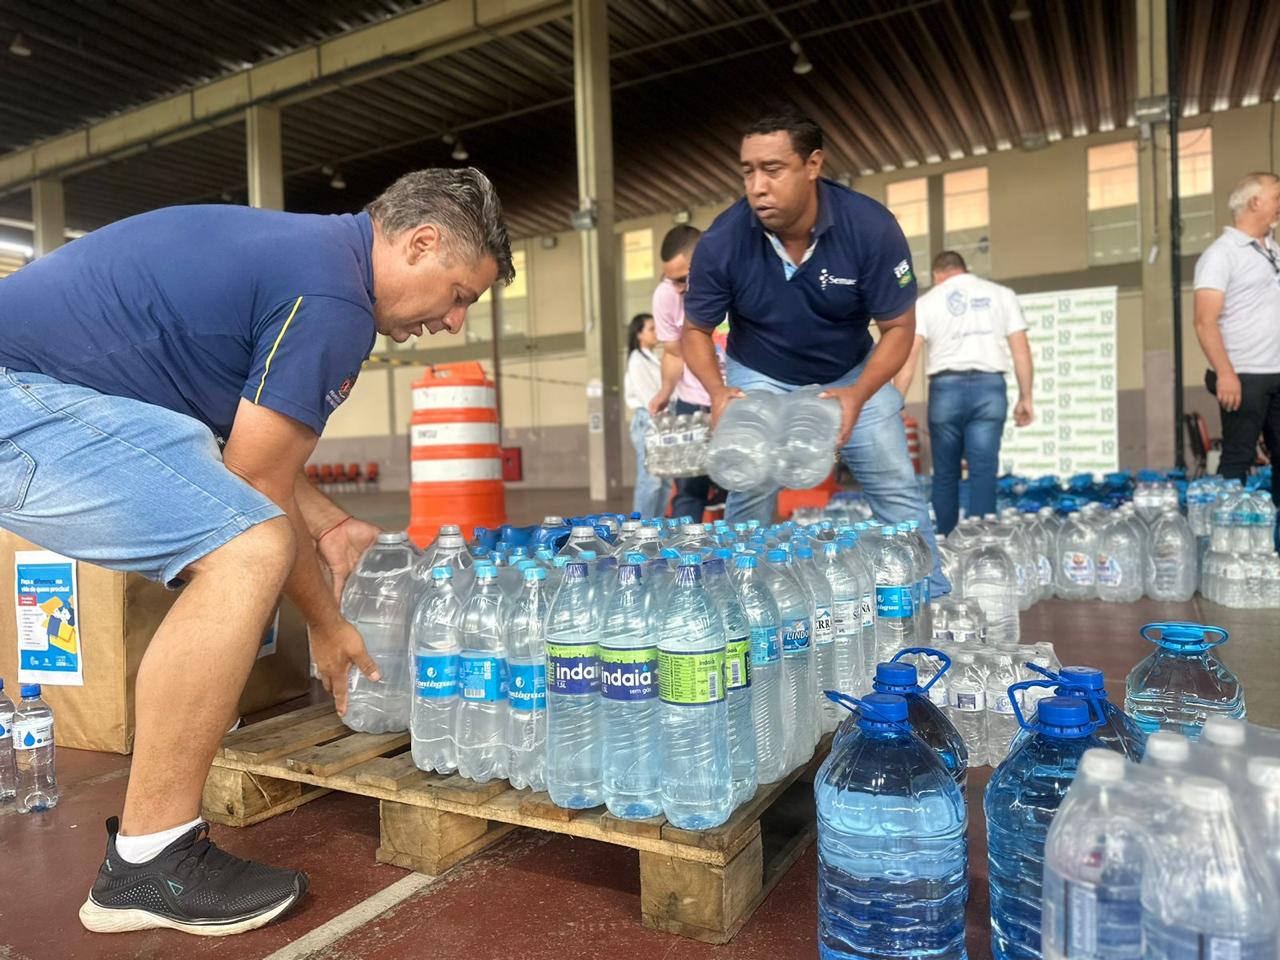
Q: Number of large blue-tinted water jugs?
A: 5